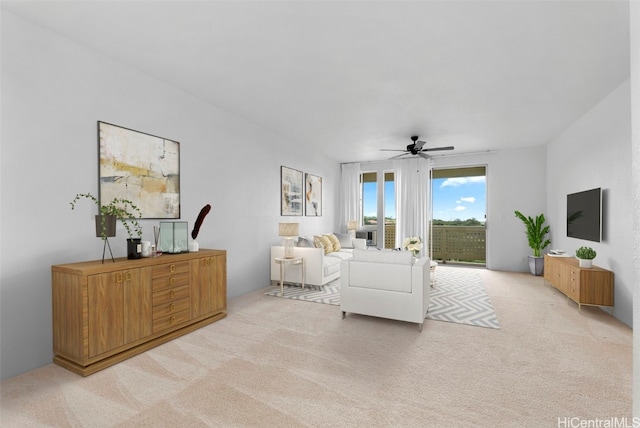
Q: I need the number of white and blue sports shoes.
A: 0